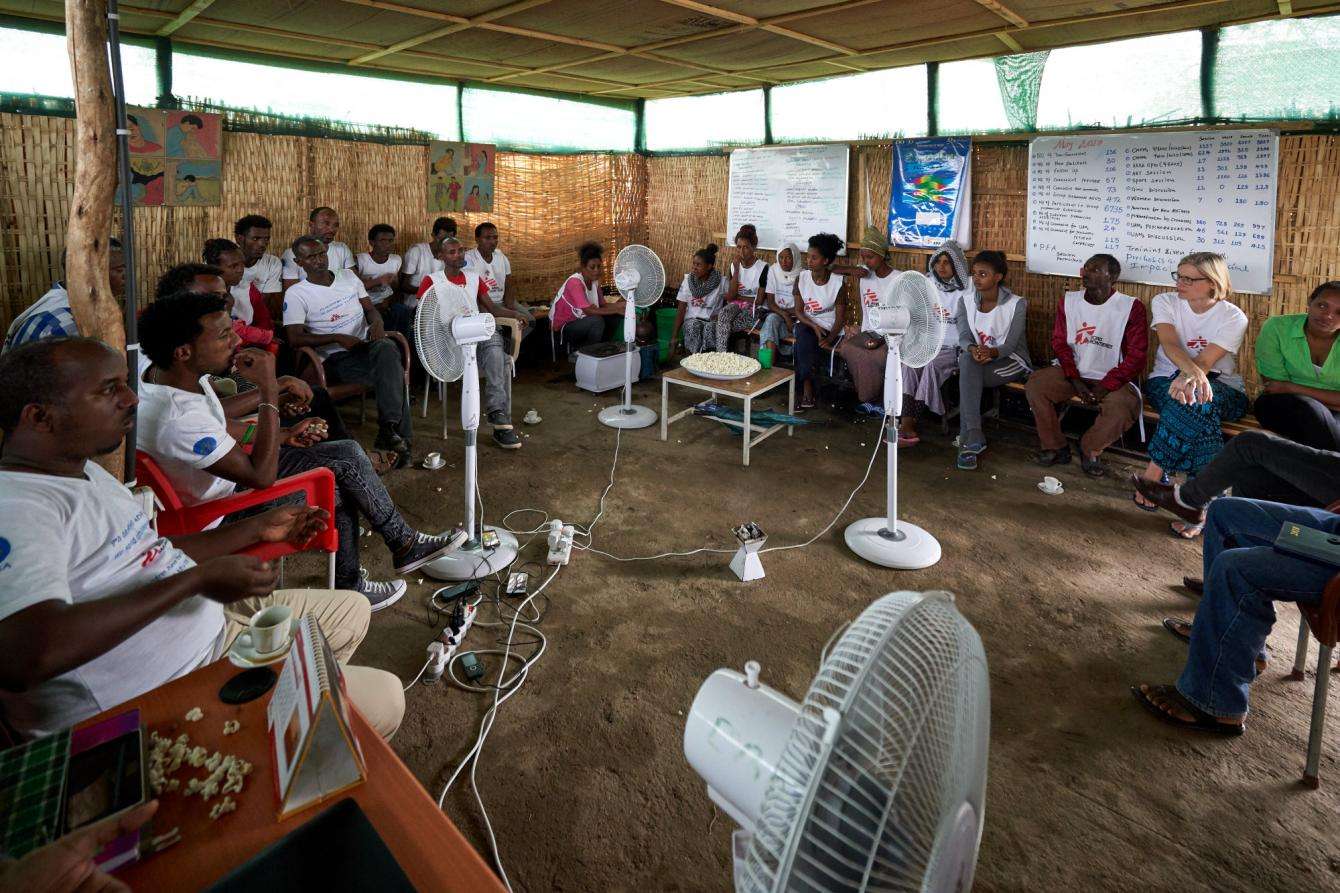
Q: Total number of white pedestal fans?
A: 4